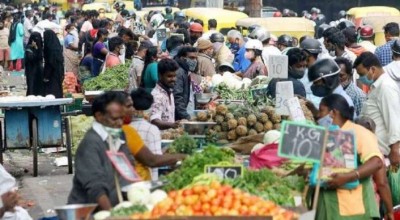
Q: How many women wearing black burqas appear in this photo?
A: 2